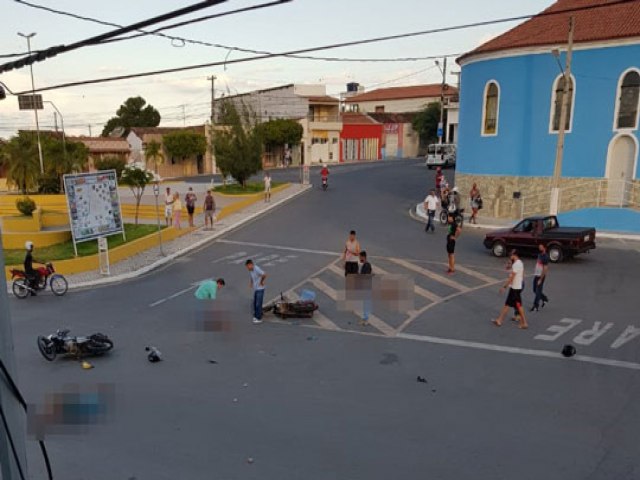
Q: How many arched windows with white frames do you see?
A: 3